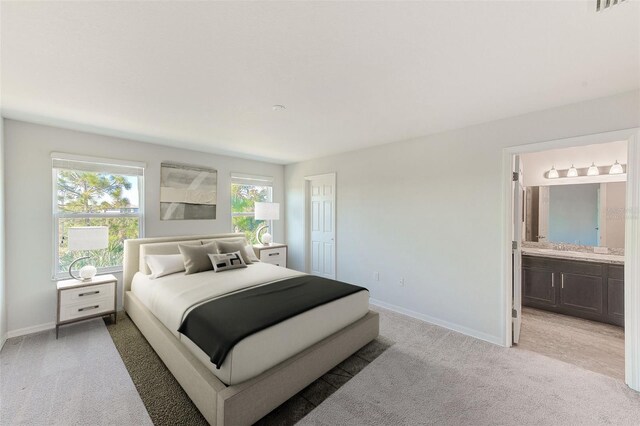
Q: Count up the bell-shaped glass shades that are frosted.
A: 4